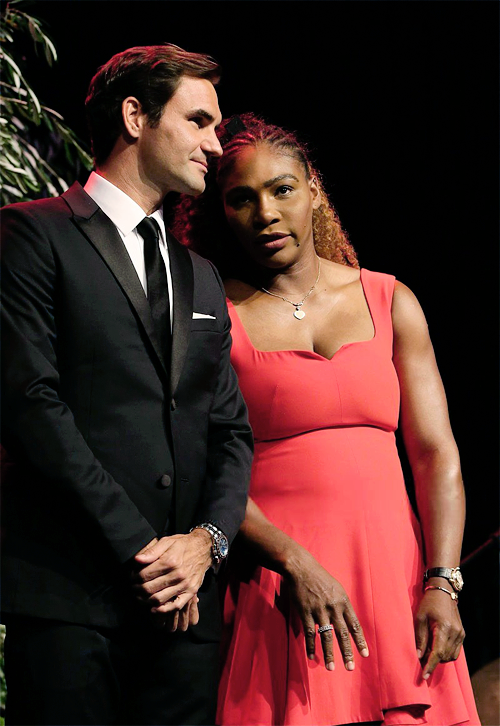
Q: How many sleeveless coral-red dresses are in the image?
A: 1